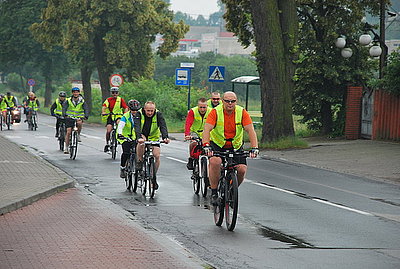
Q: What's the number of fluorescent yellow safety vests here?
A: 11